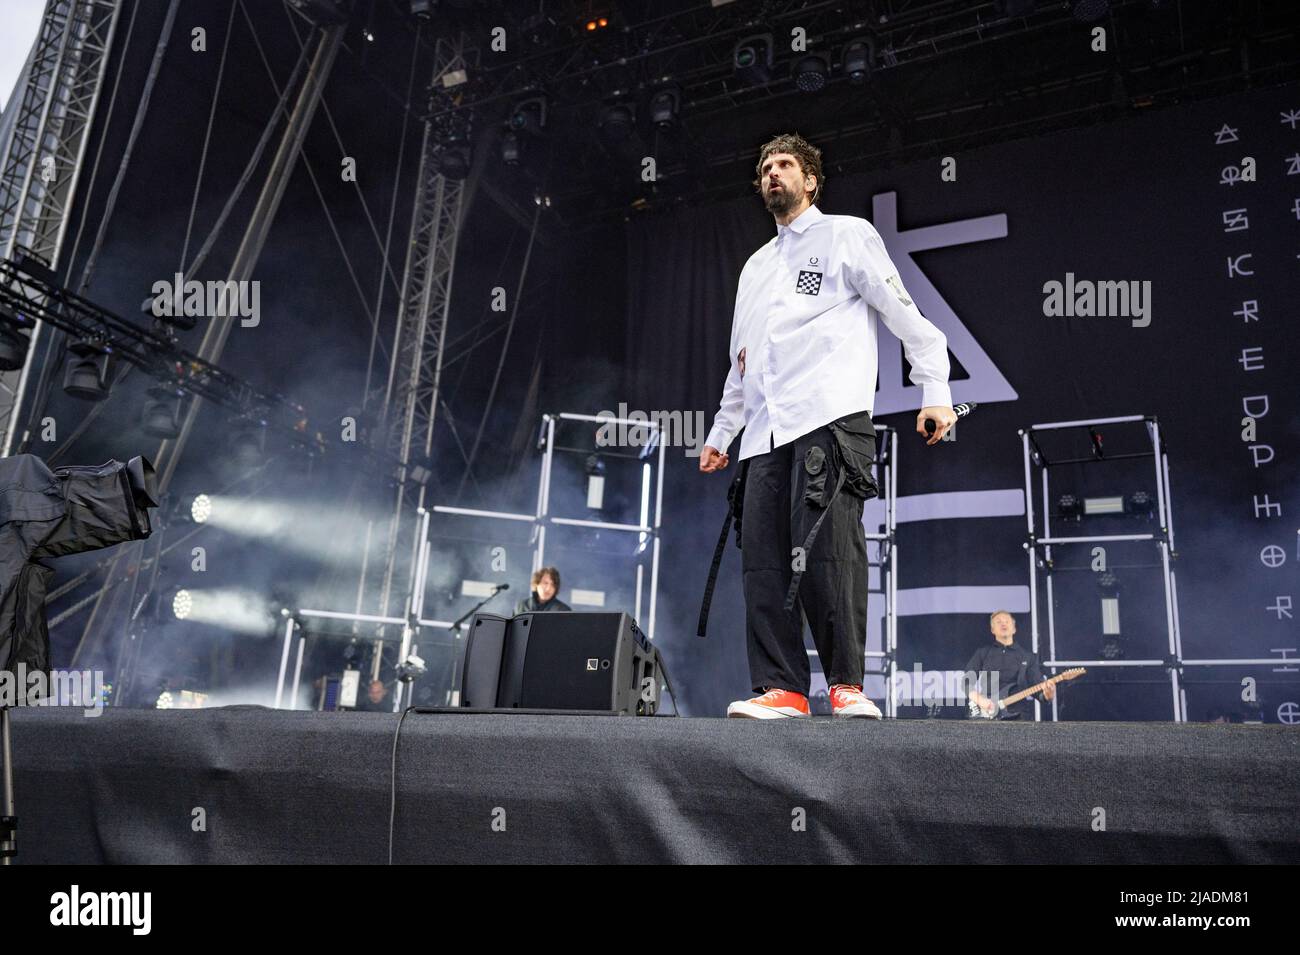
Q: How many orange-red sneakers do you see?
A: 2